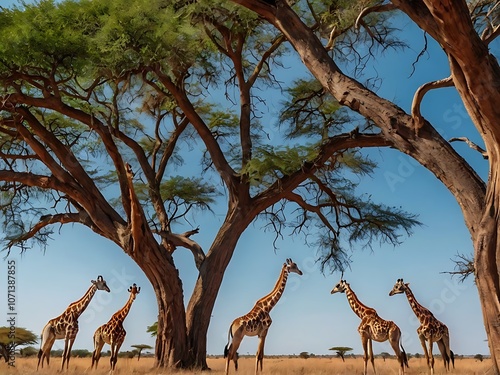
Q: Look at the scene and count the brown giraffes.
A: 5